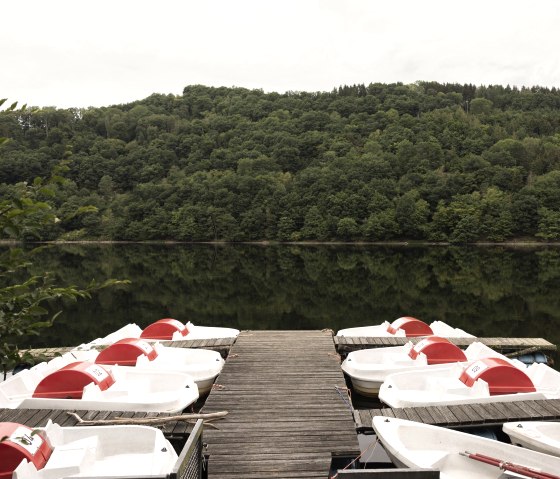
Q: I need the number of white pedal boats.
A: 7